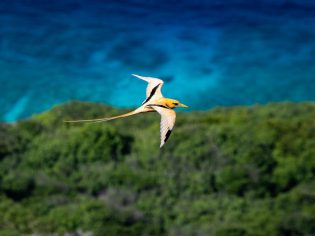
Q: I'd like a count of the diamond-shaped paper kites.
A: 0